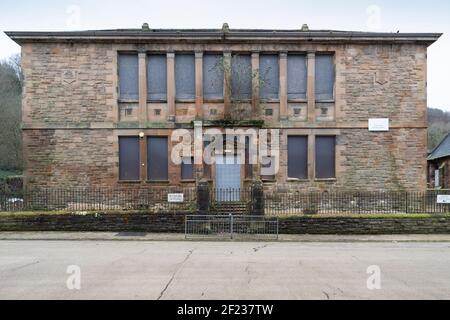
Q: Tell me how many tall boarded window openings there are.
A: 12